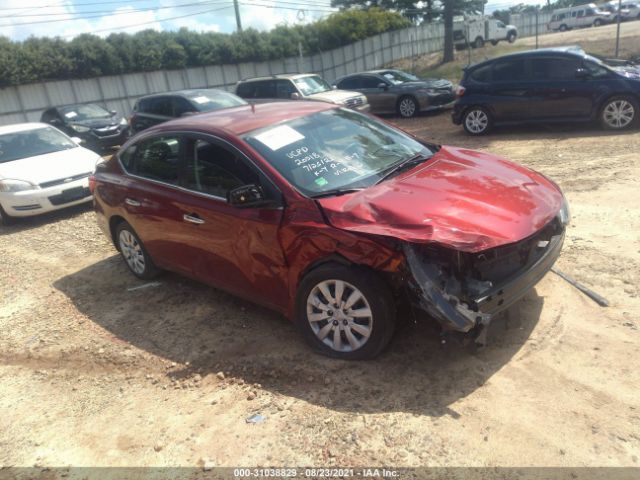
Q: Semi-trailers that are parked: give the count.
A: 0